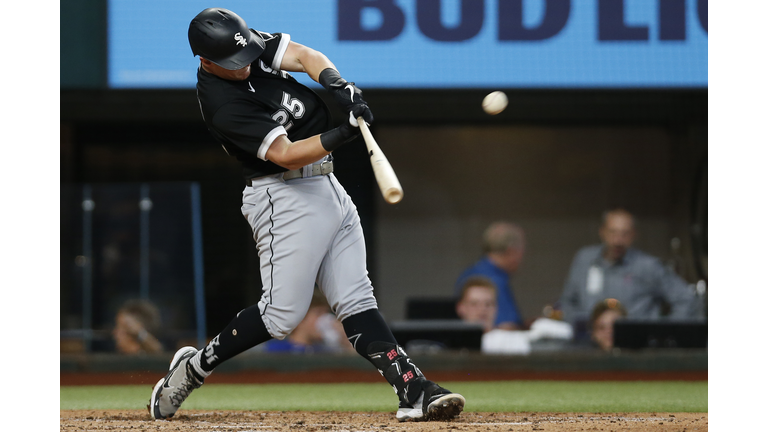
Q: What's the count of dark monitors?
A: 3